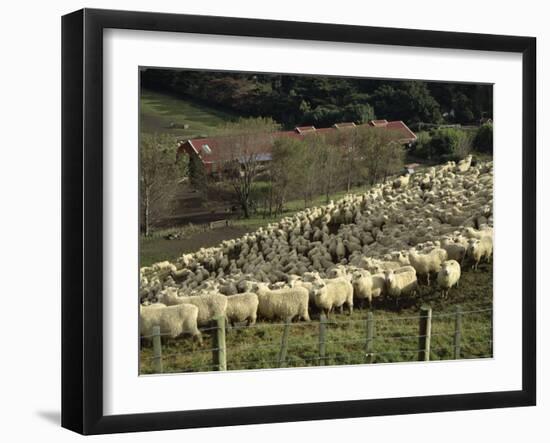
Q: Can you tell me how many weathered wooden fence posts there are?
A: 7